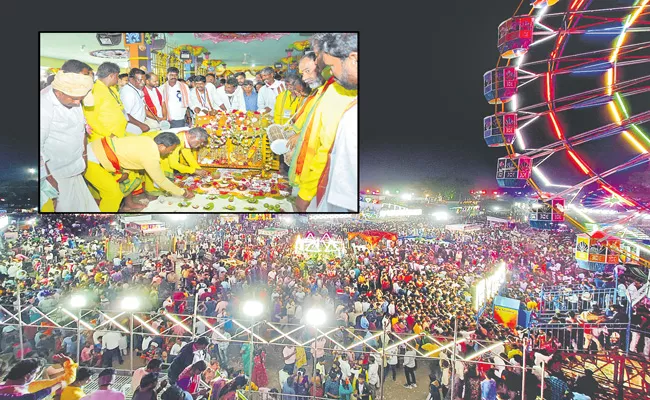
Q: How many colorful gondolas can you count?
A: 6